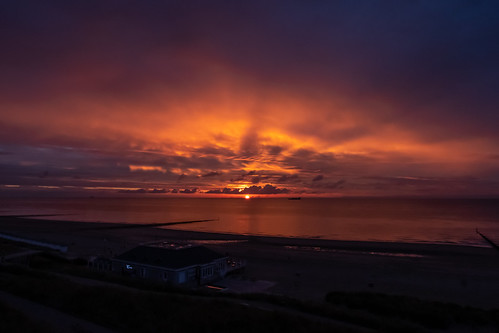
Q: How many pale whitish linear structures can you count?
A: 1